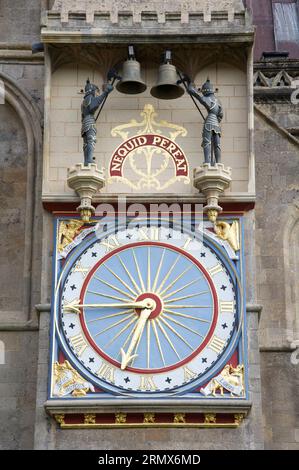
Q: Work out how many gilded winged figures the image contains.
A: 4